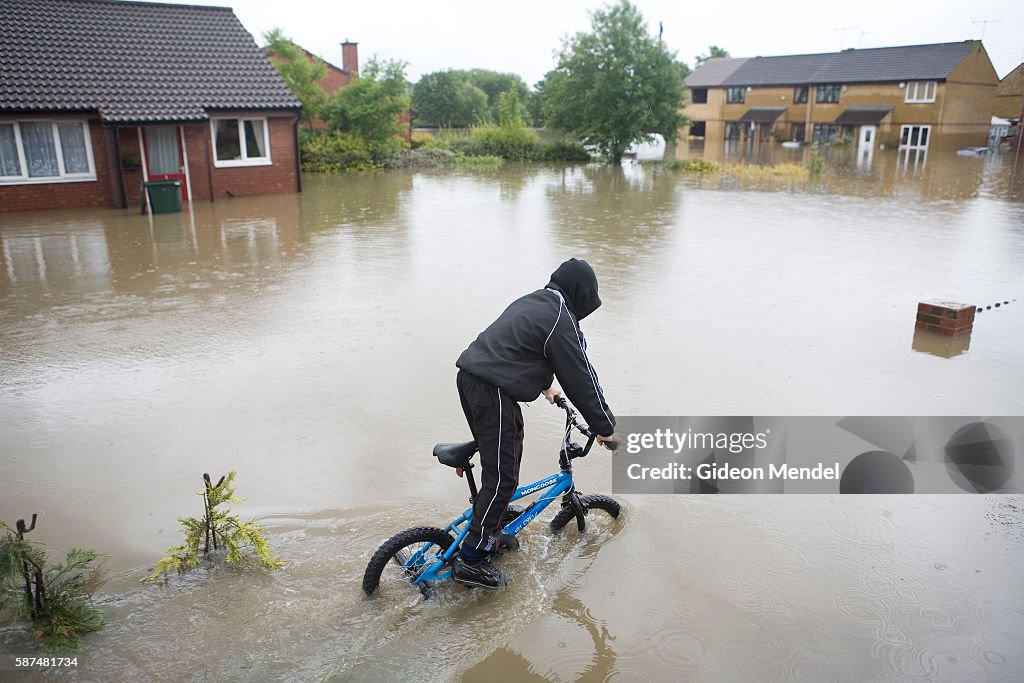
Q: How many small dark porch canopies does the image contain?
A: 2